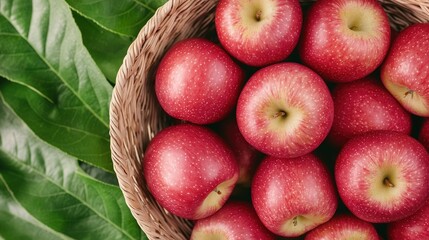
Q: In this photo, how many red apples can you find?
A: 14